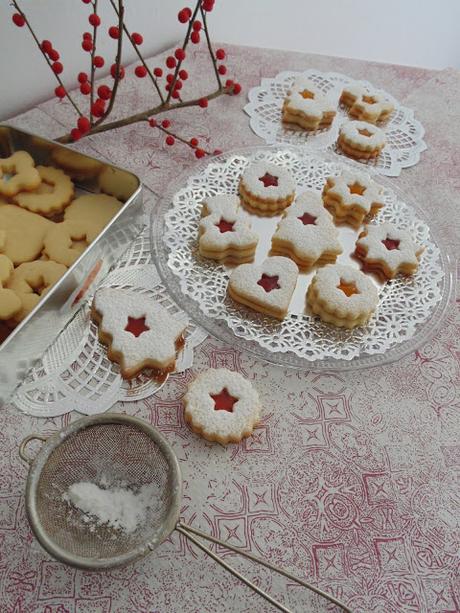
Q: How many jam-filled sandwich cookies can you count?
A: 12